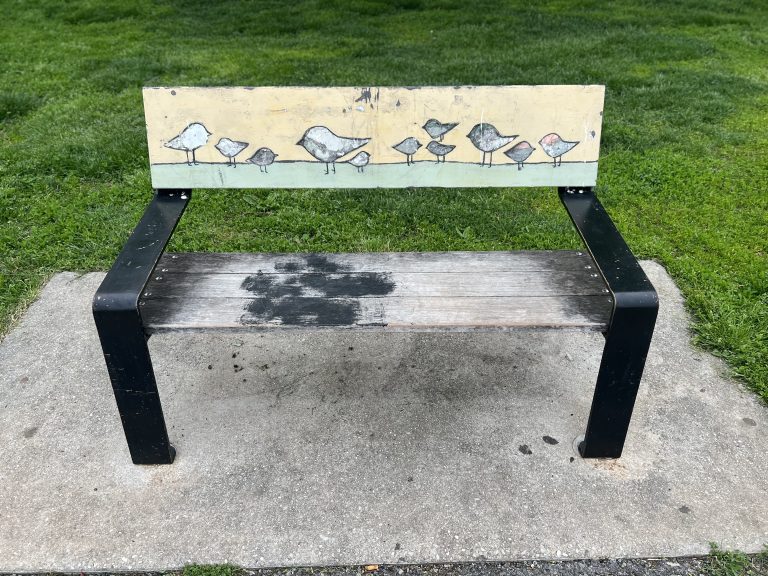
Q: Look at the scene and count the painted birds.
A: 11